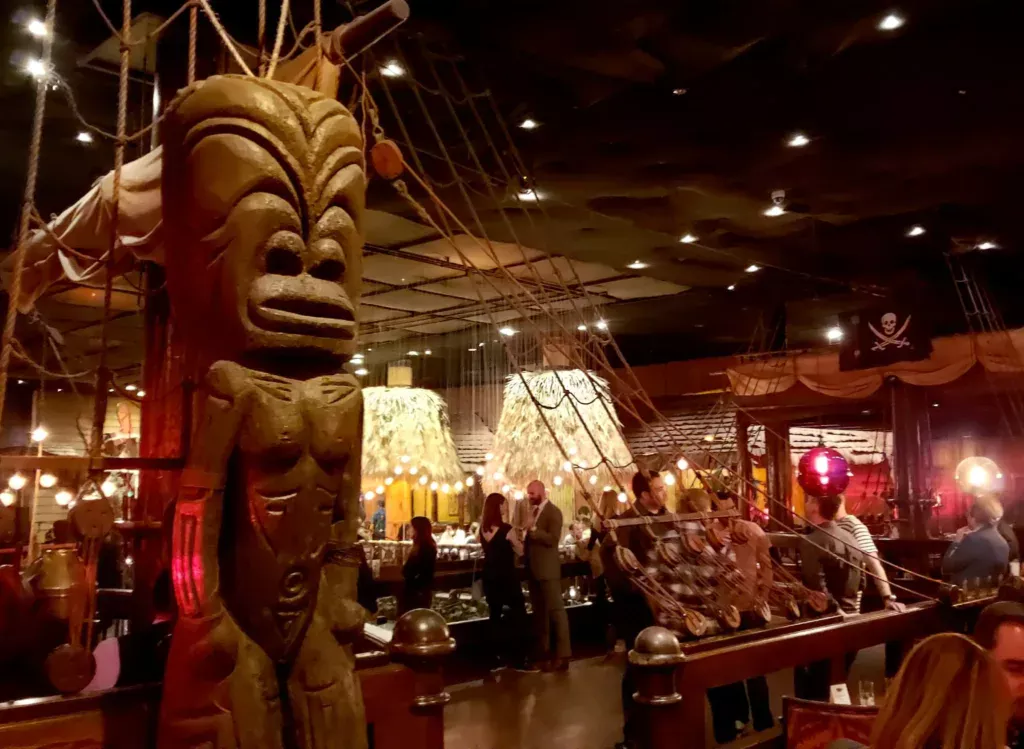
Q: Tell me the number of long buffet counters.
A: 1